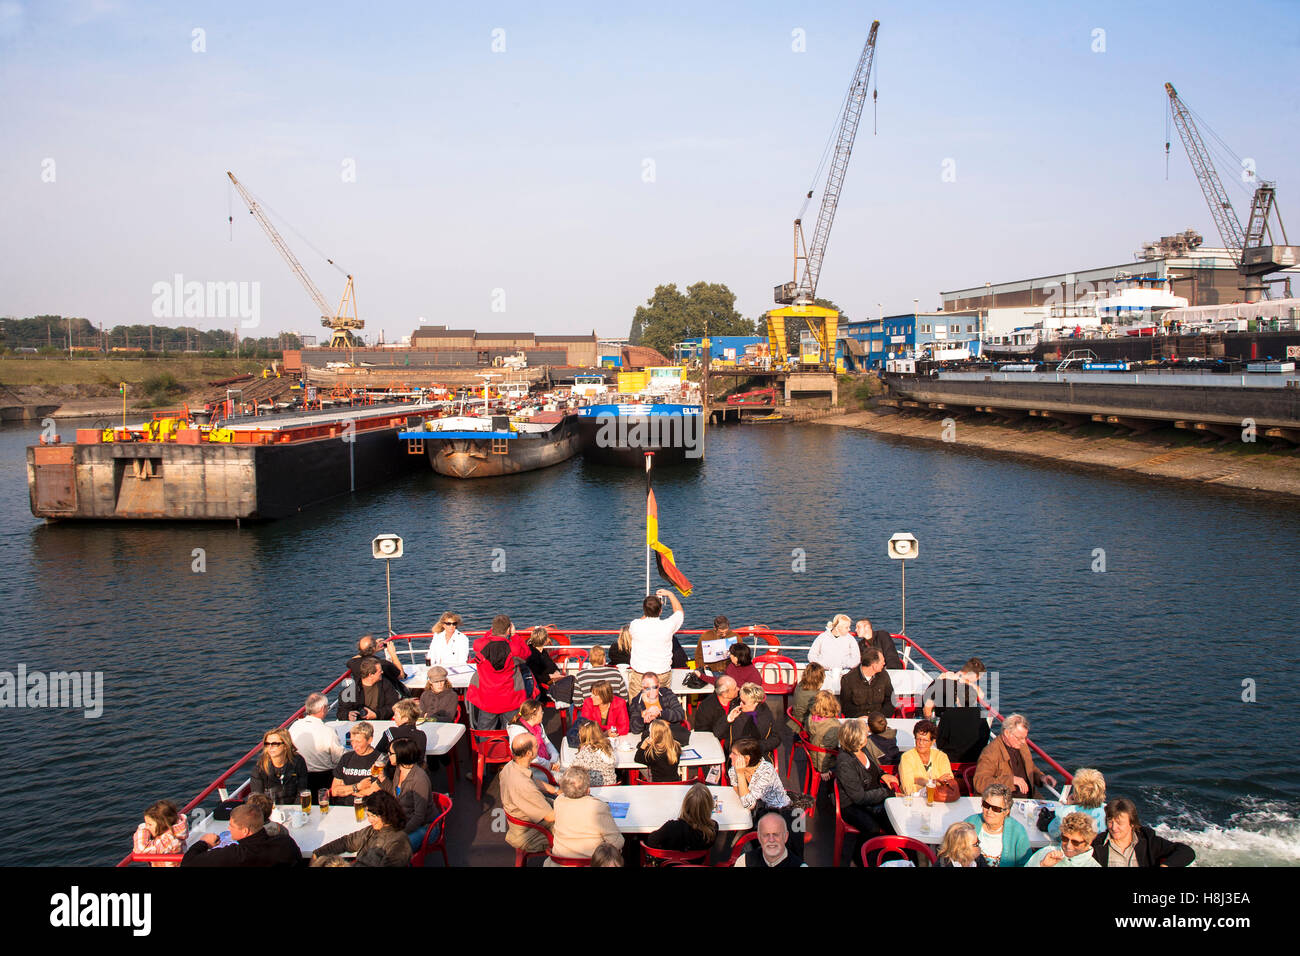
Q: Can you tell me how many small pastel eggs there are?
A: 0